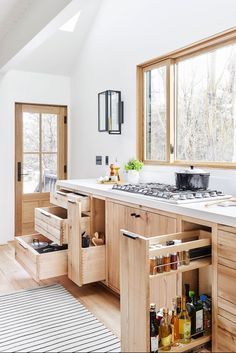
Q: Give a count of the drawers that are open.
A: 5